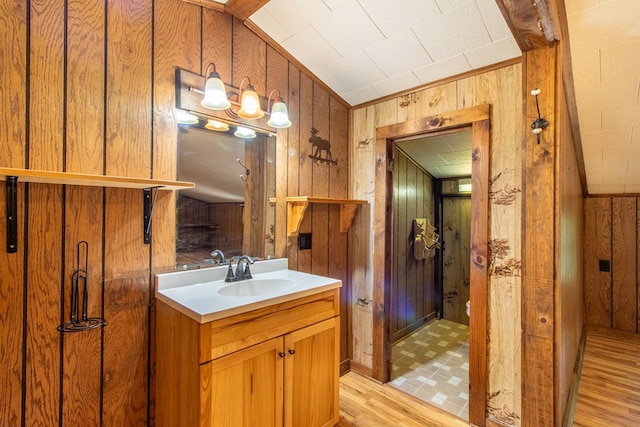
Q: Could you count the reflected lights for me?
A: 3